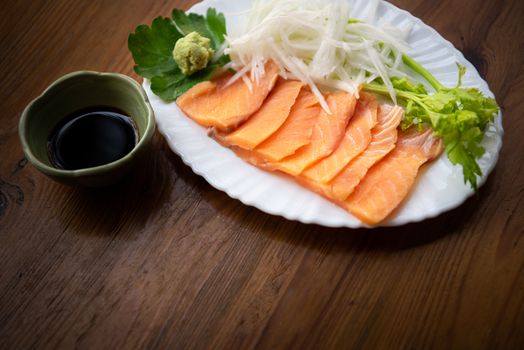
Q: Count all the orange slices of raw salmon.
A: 7